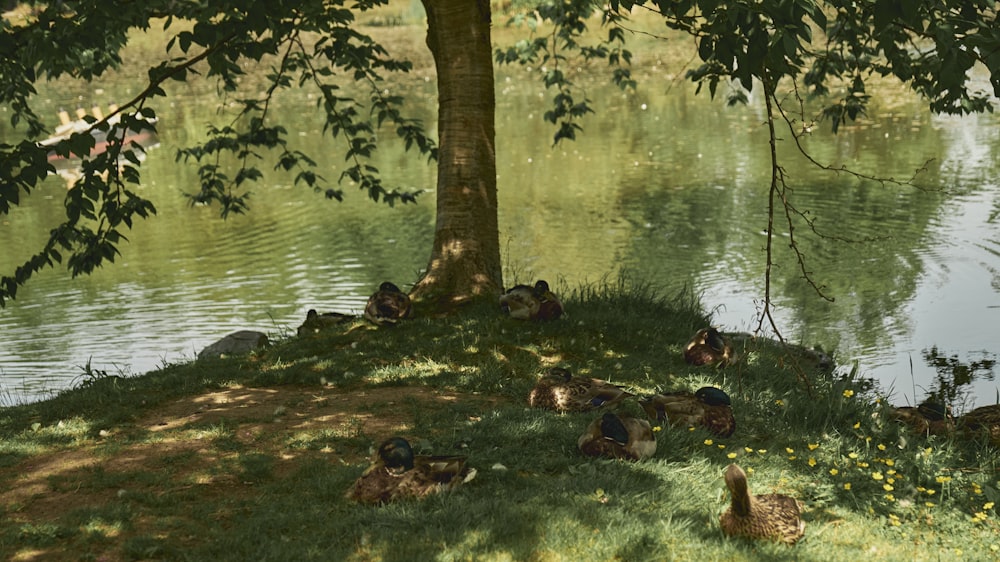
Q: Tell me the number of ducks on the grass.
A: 11